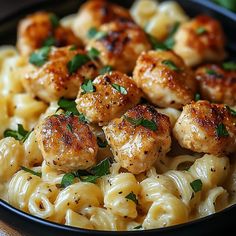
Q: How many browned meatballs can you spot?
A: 11